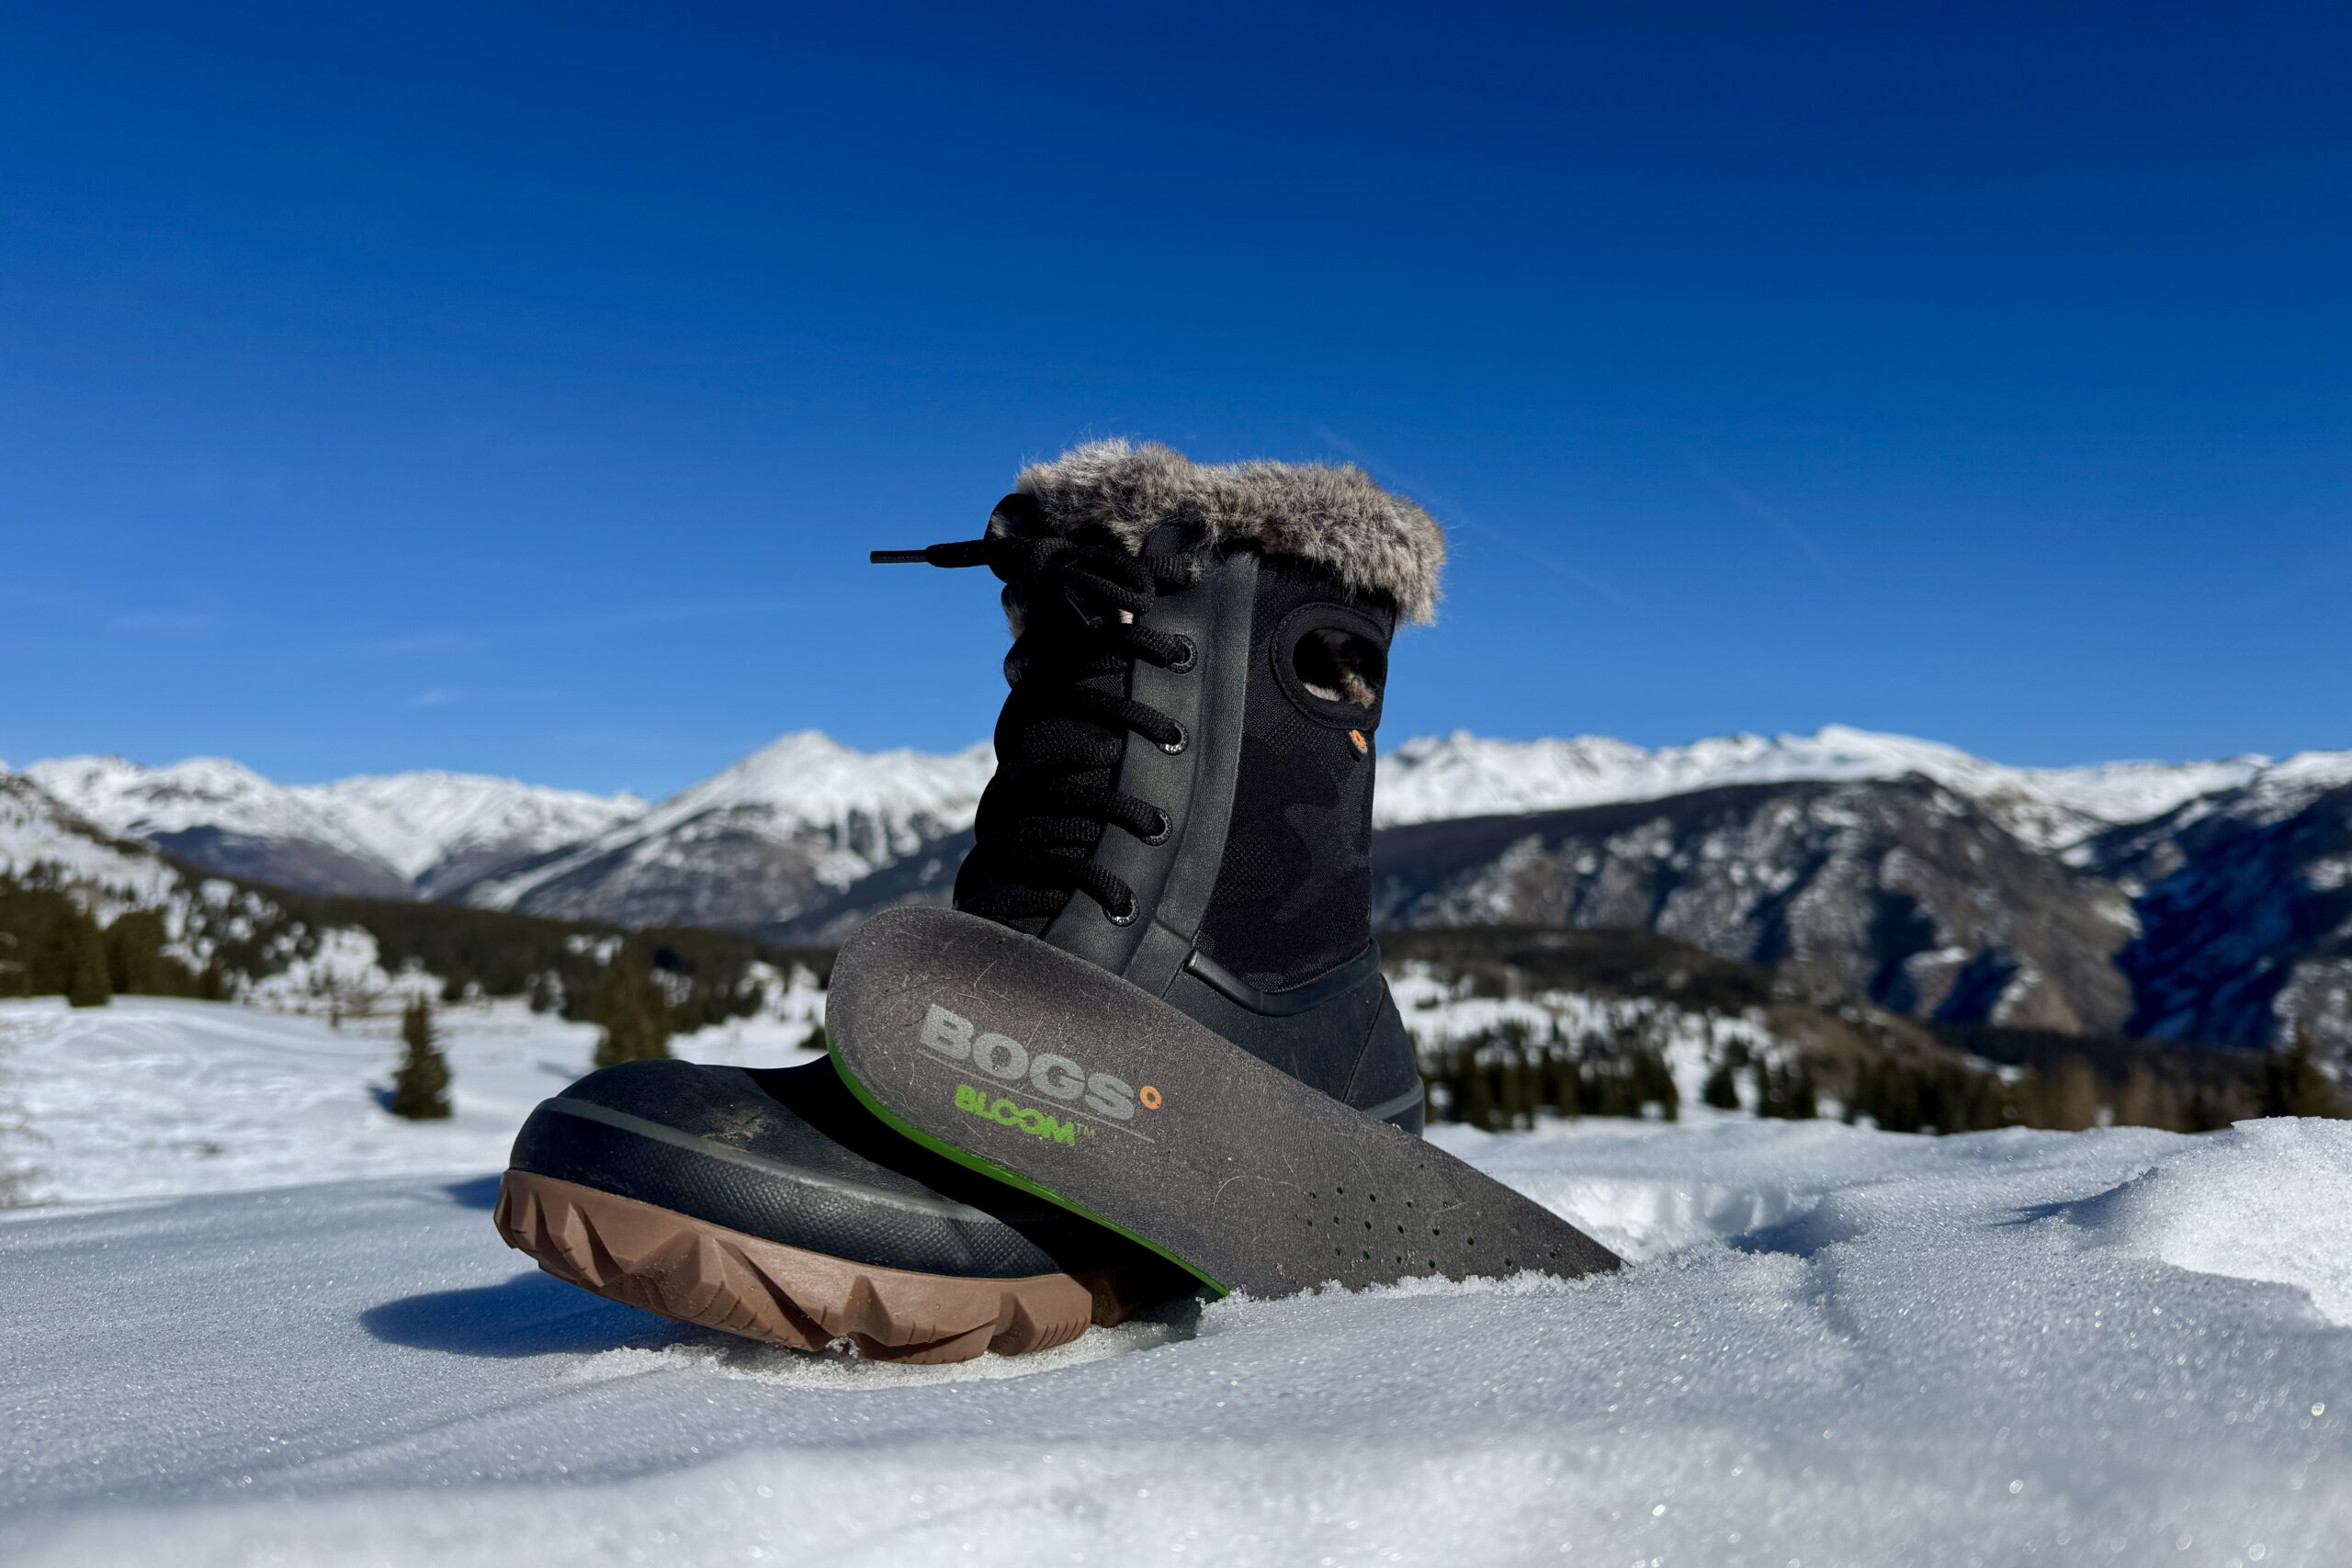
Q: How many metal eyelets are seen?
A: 4